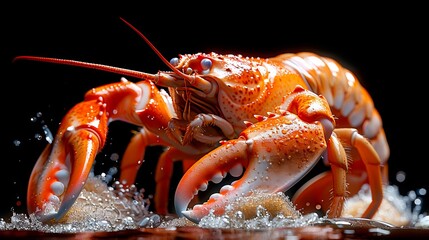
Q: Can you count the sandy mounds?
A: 3